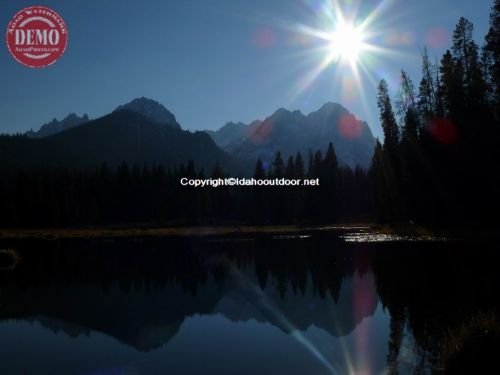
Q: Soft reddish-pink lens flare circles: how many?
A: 5